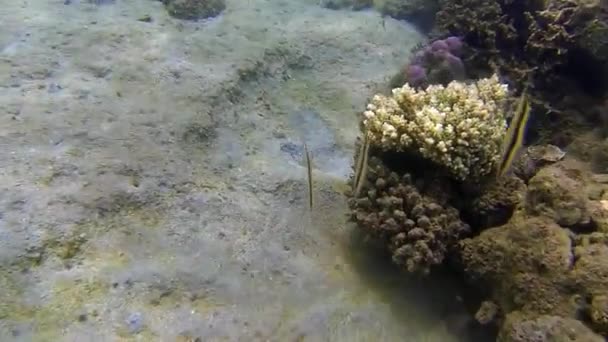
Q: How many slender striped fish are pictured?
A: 3